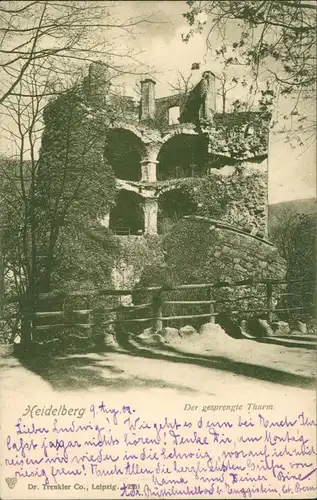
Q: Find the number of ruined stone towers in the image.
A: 1